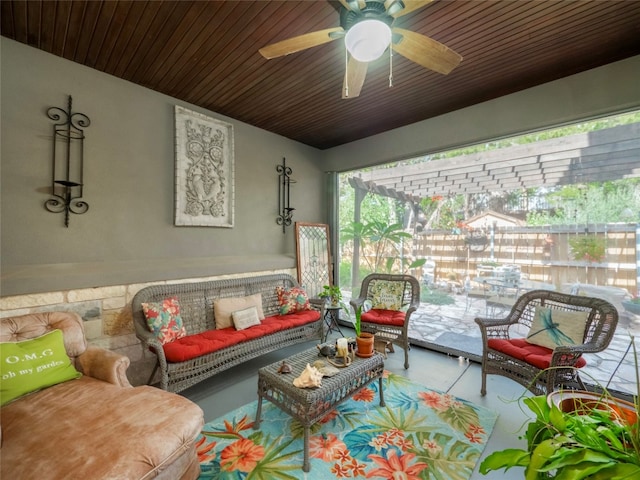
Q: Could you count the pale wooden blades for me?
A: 5